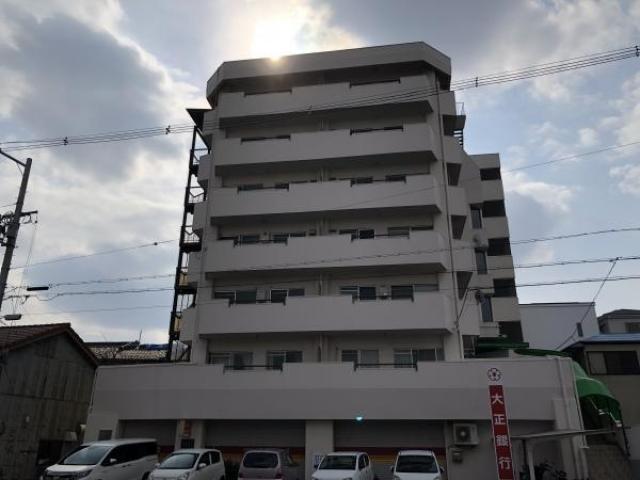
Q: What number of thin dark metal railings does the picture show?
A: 12